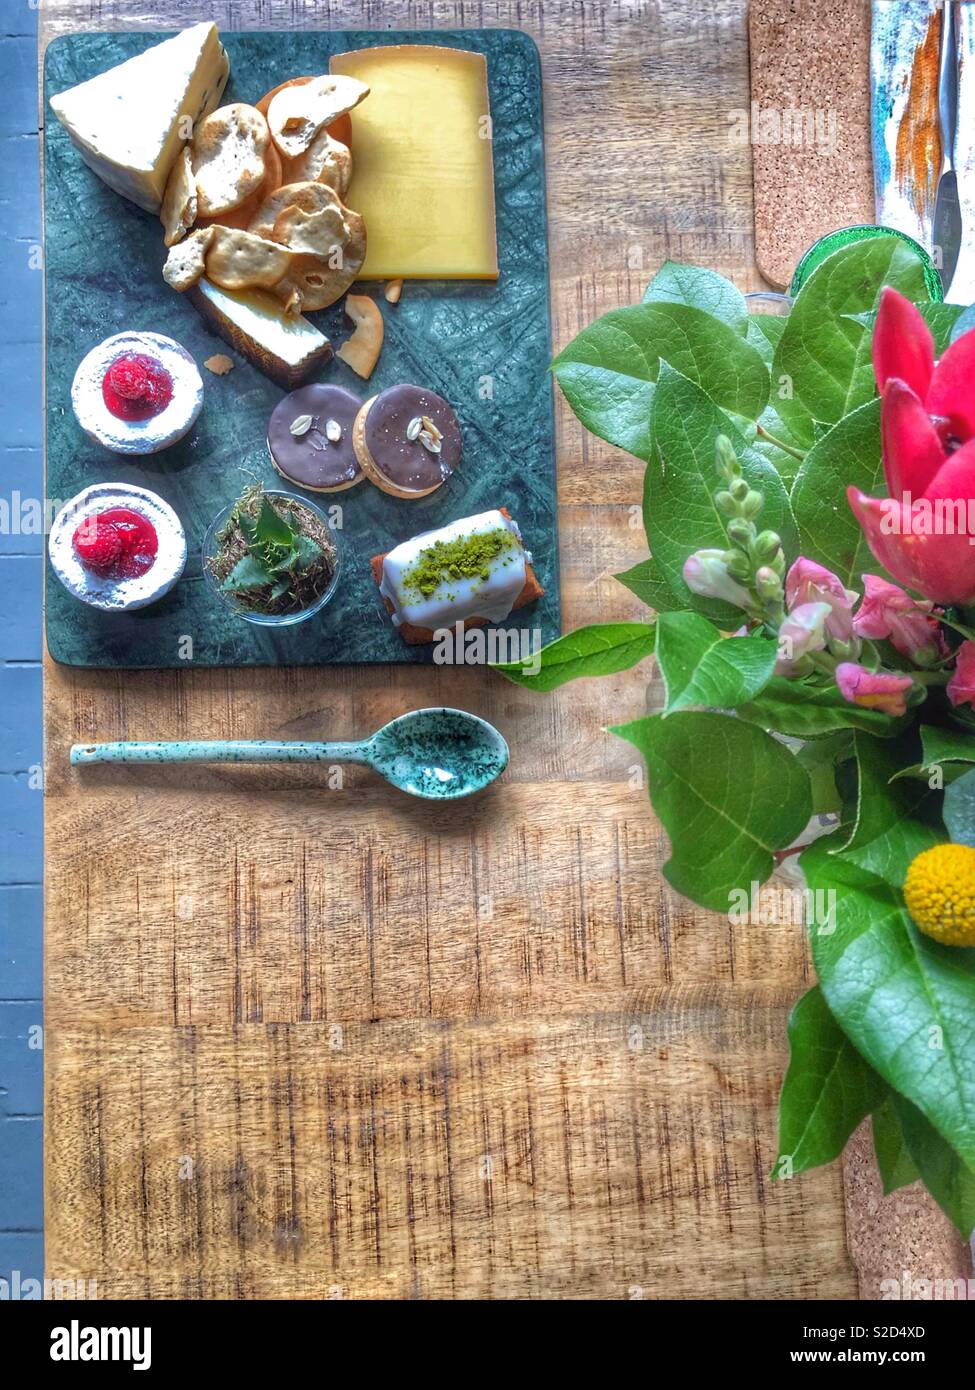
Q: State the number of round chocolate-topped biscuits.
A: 2